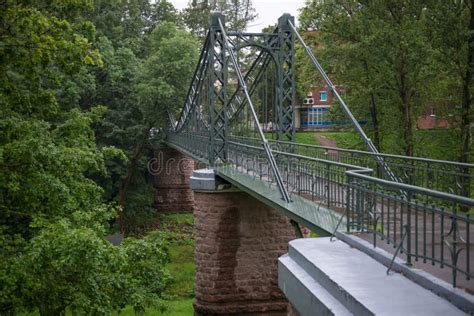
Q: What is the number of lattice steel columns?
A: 2